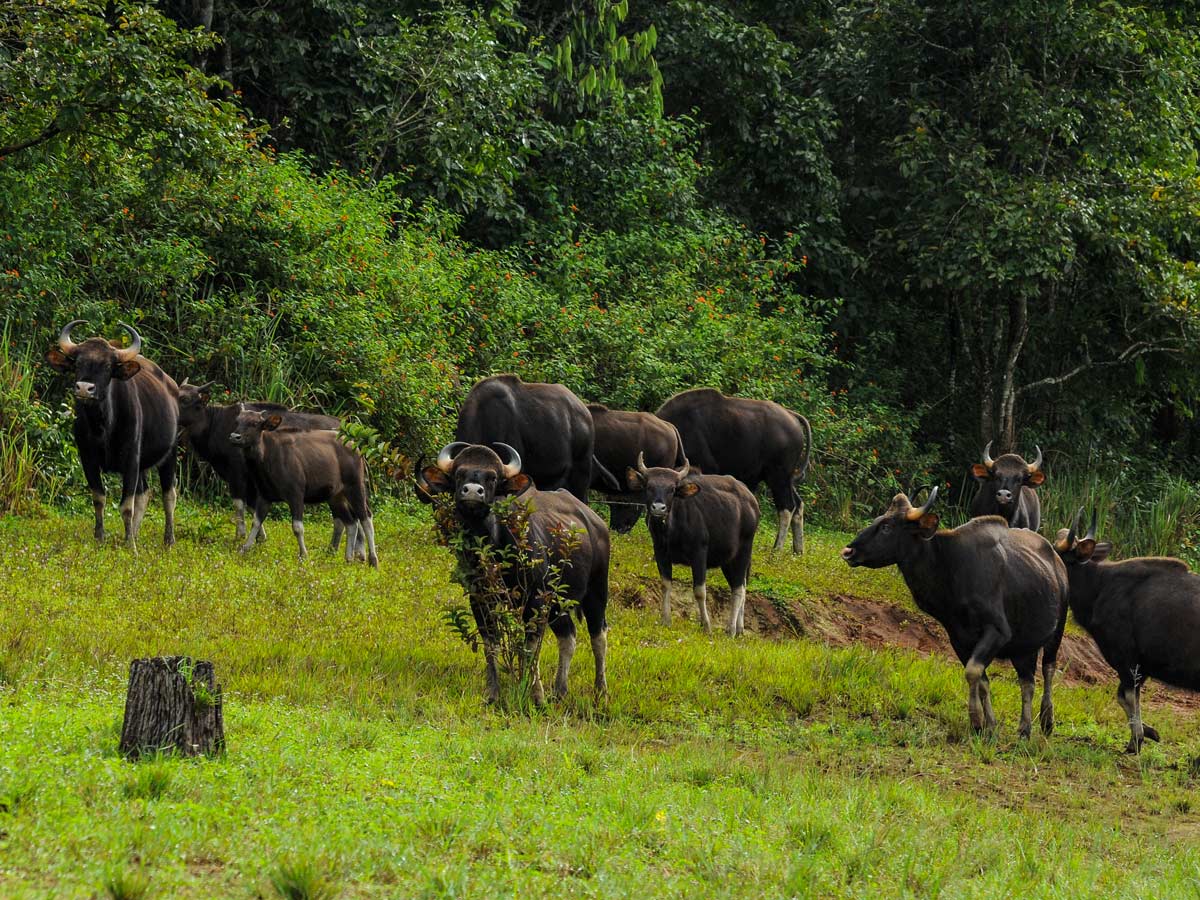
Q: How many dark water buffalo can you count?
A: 11